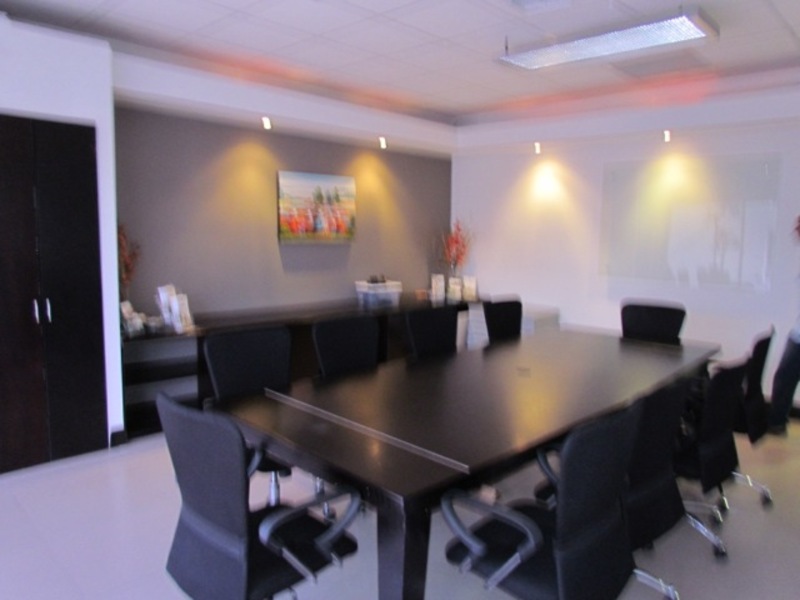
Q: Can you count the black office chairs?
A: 10